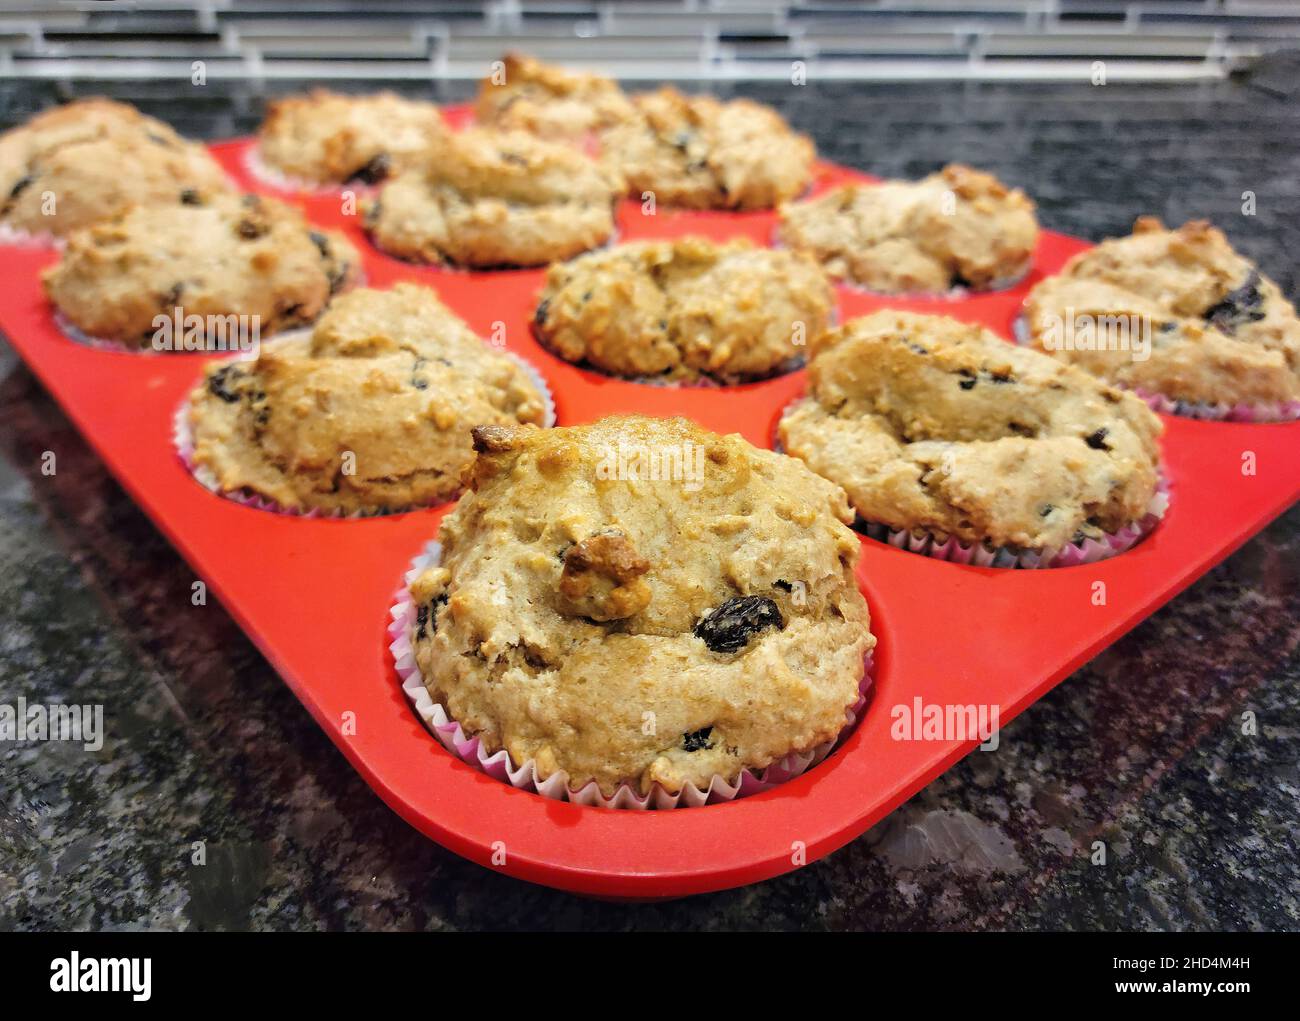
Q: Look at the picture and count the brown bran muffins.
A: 12